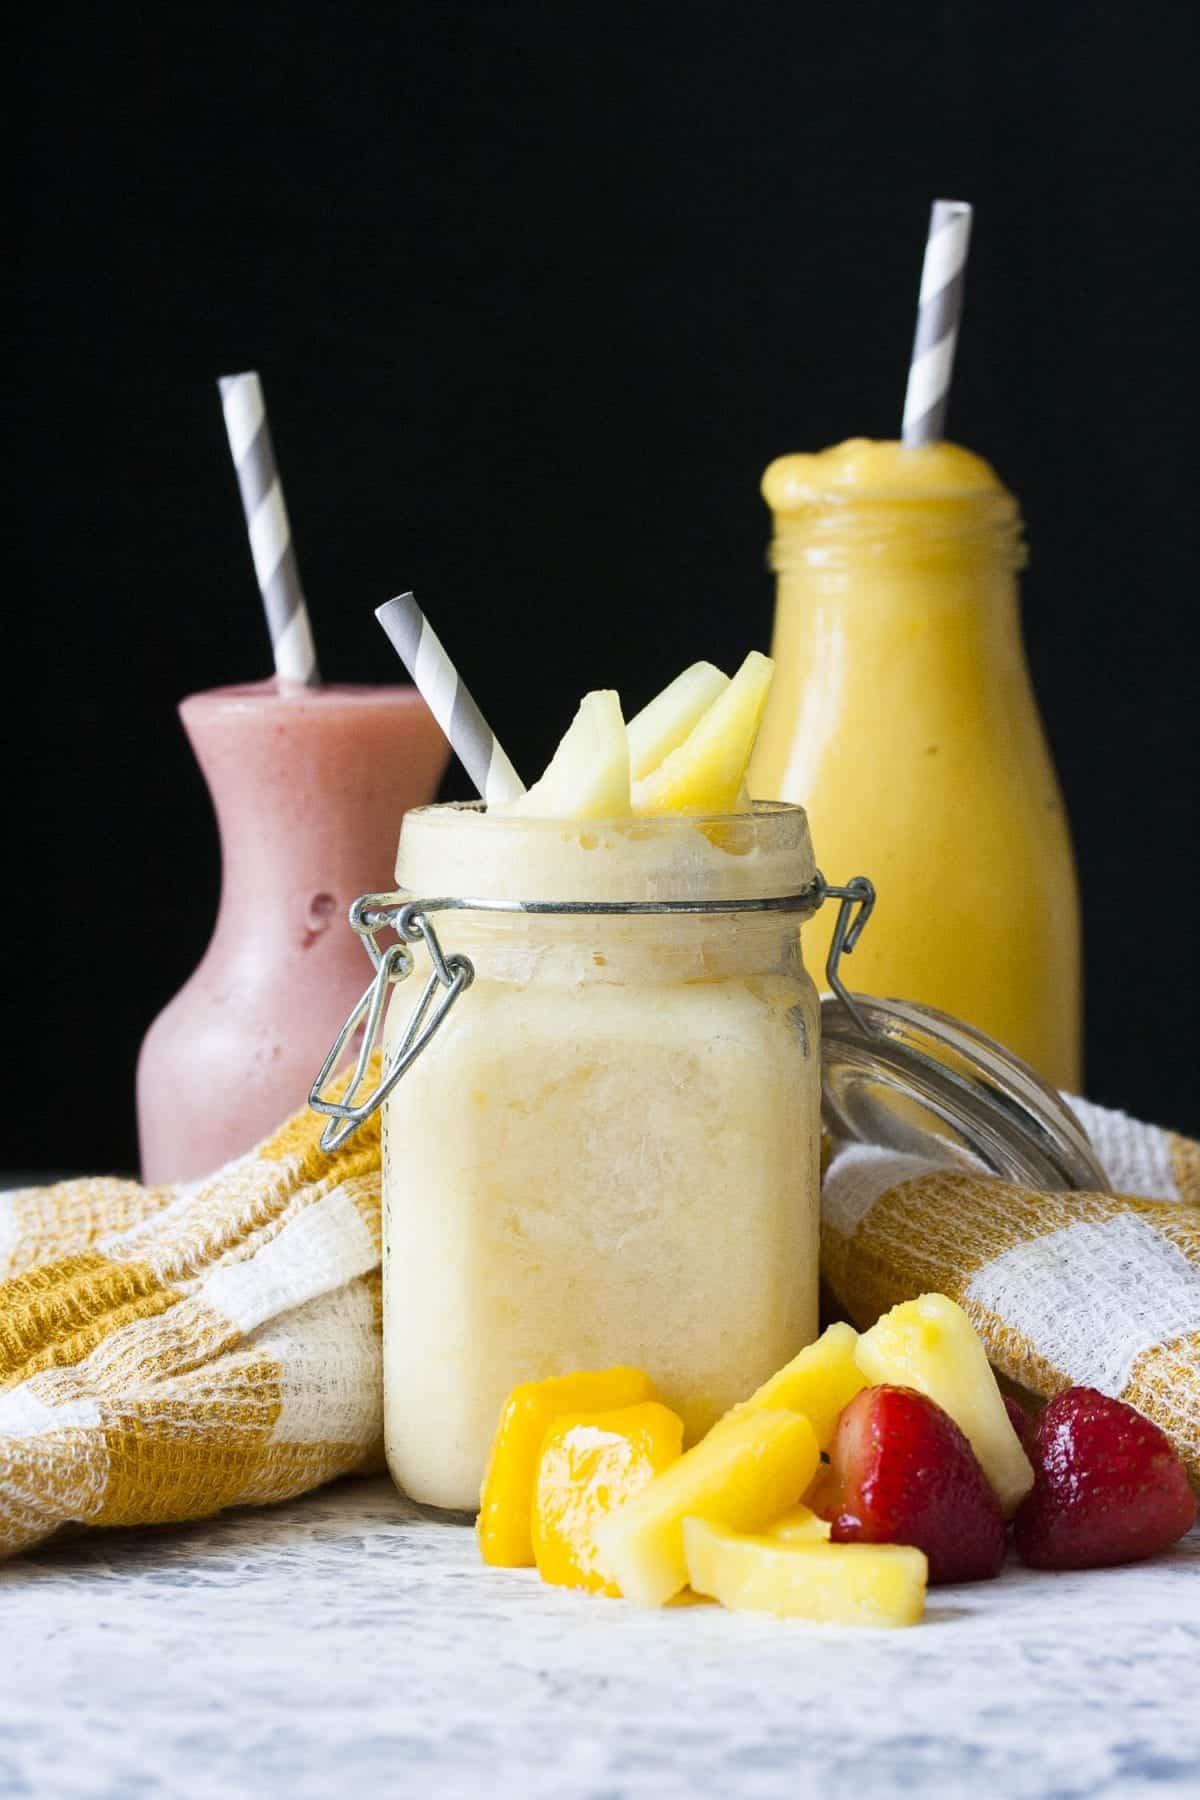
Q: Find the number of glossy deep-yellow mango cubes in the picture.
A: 2